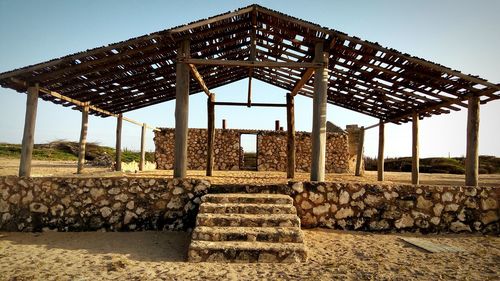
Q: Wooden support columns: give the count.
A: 12